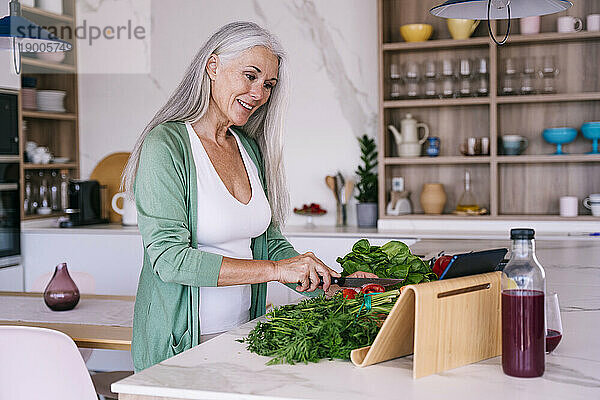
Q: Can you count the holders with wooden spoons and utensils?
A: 1